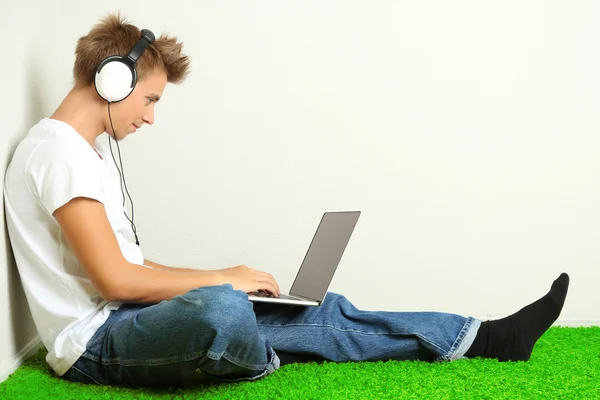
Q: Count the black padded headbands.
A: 1